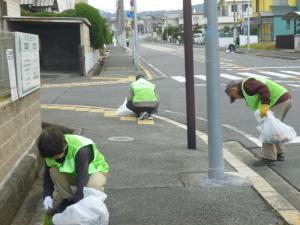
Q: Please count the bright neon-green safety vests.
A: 3